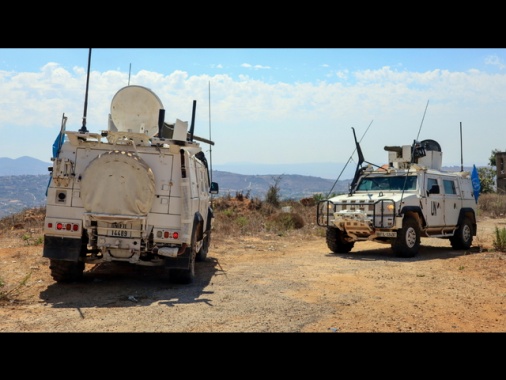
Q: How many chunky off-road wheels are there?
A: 6